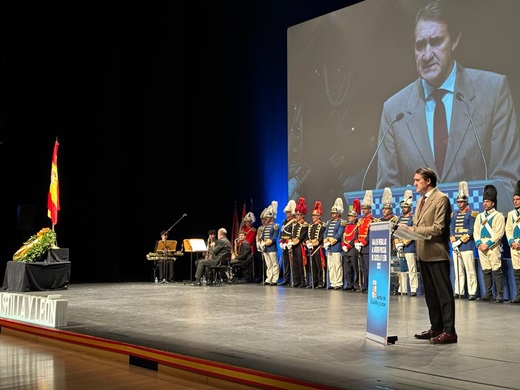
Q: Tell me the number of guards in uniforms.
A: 14